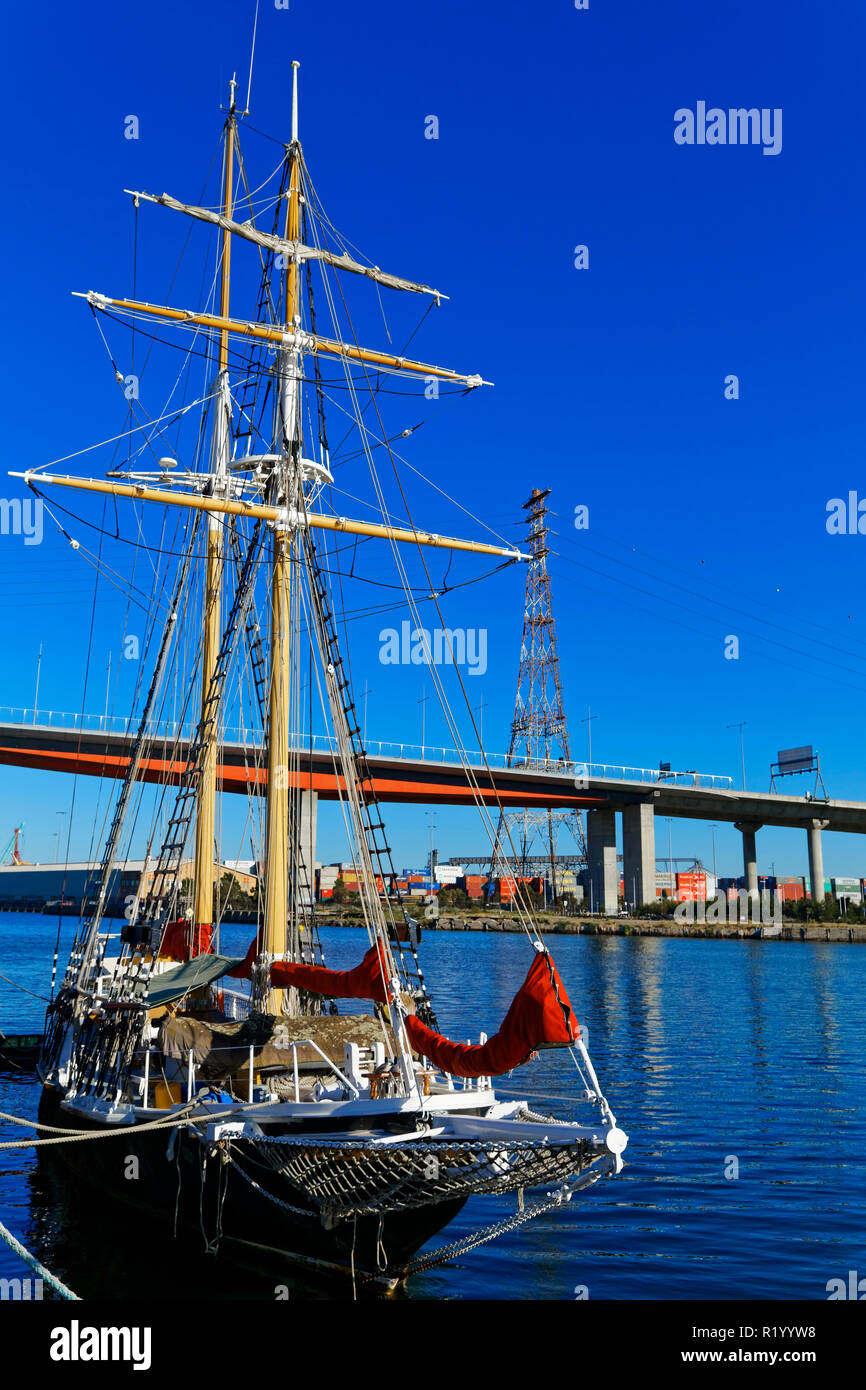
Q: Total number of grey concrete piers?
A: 5